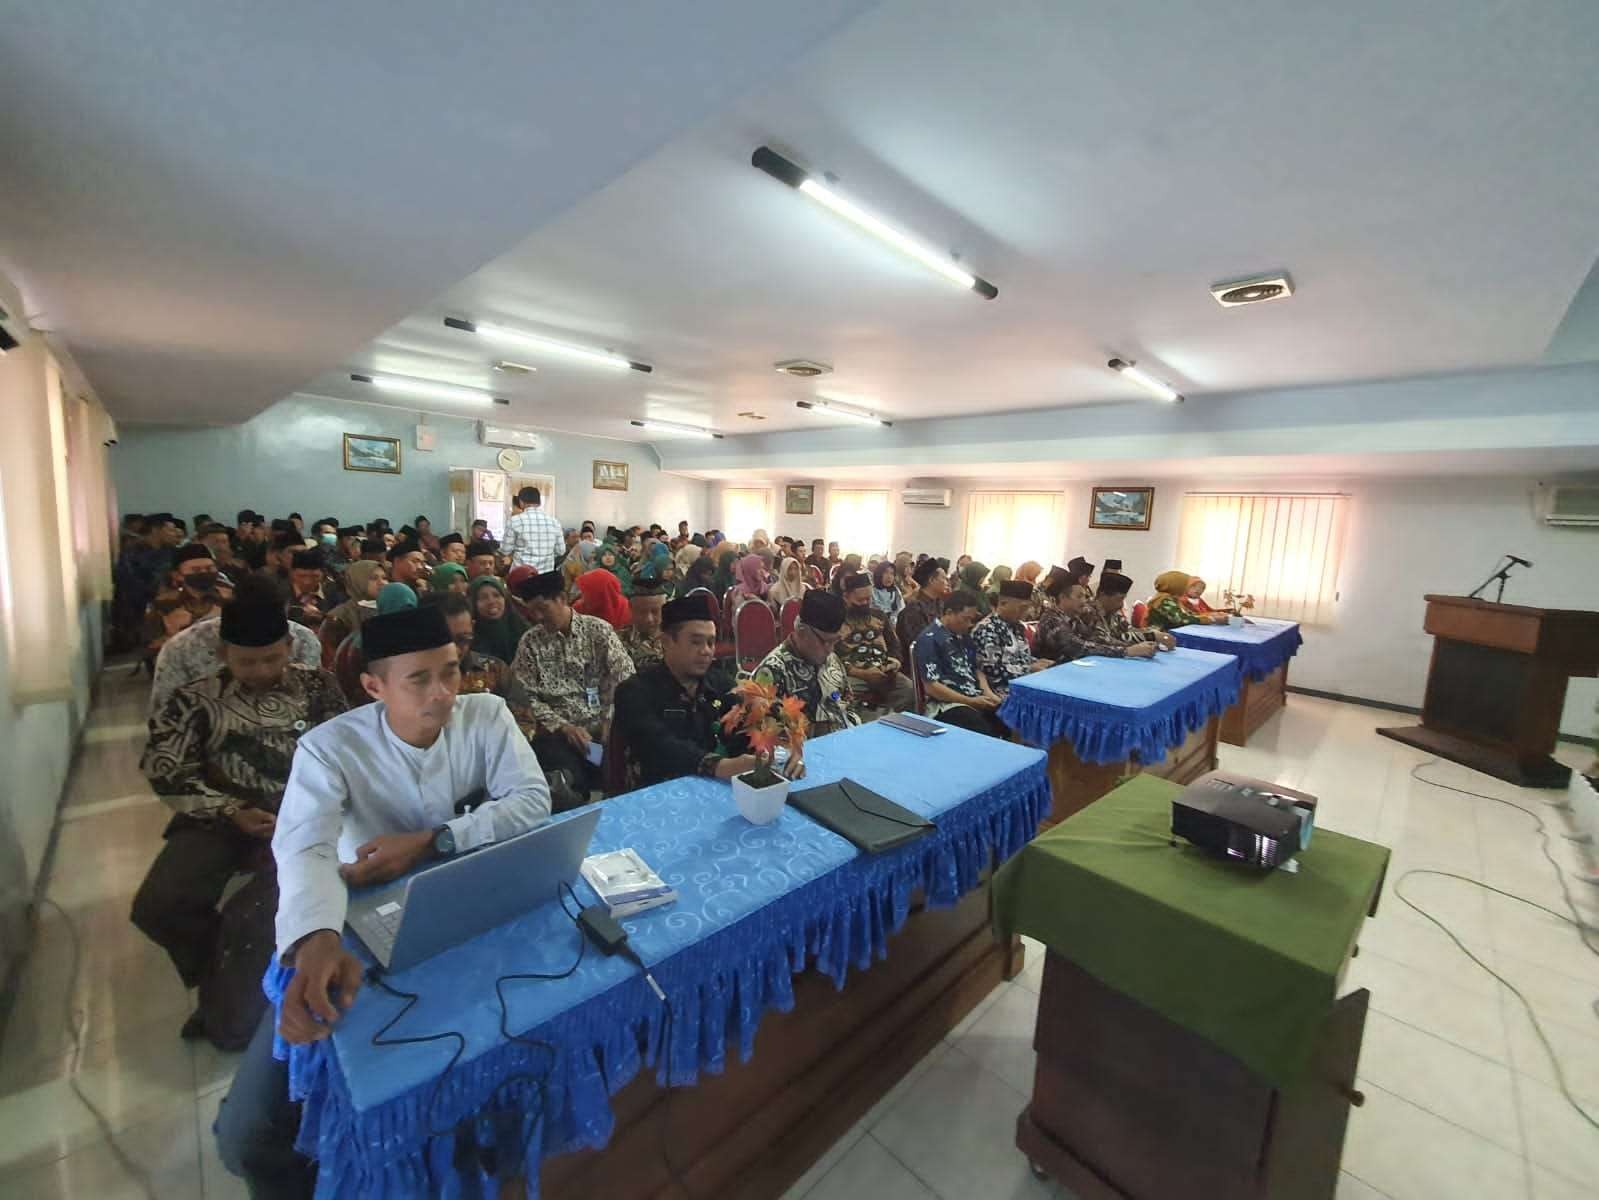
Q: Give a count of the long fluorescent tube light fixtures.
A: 6